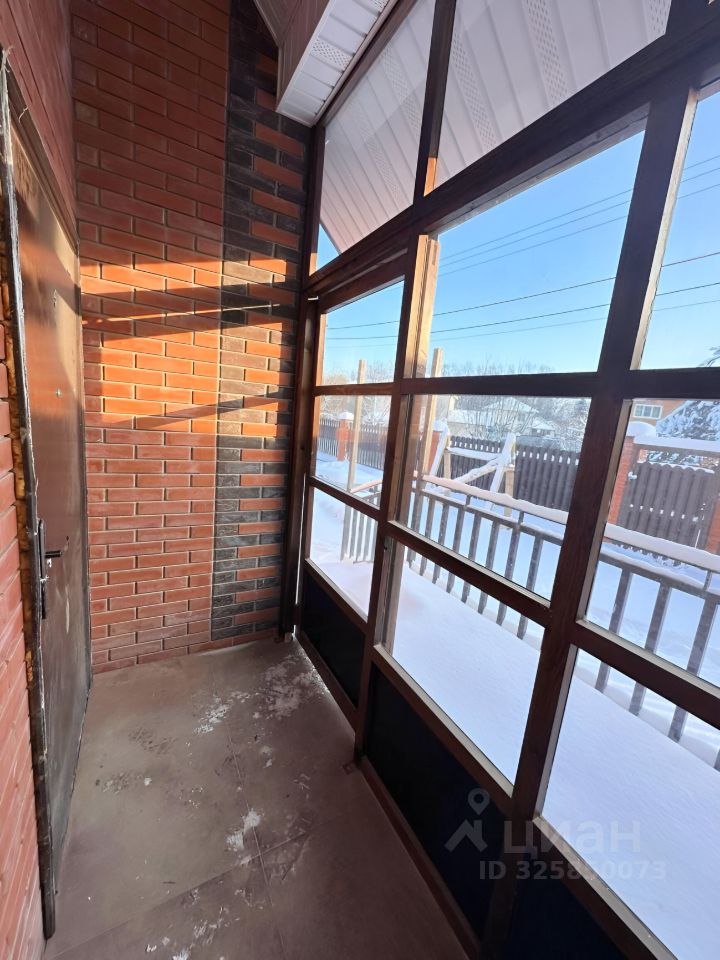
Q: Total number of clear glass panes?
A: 11